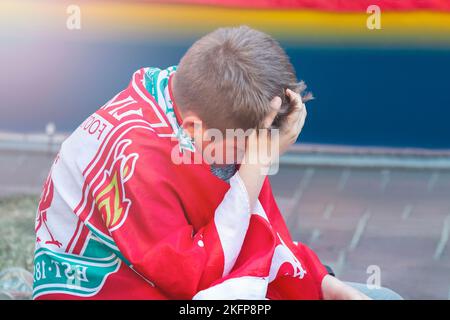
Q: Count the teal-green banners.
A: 1